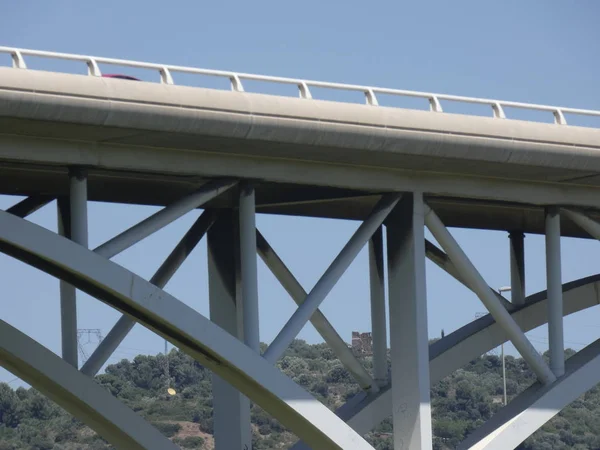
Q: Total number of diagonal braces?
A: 8